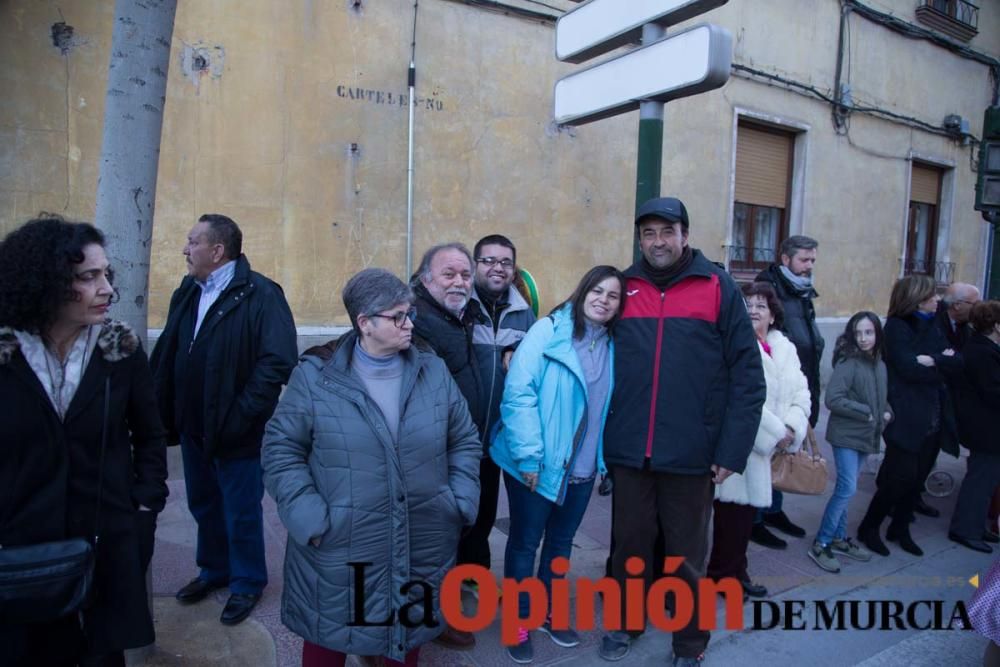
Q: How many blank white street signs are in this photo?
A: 2